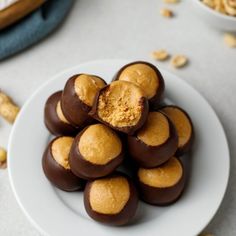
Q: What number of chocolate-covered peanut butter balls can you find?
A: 10